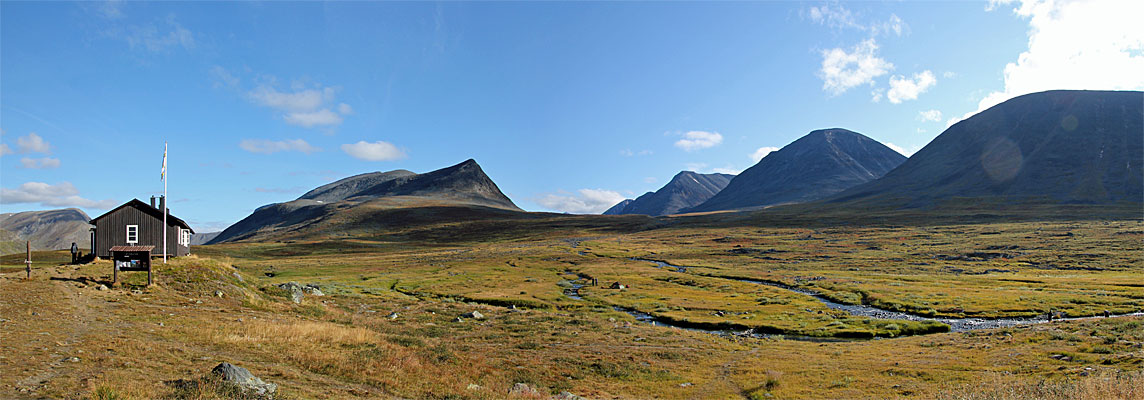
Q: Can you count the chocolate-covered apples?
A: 0